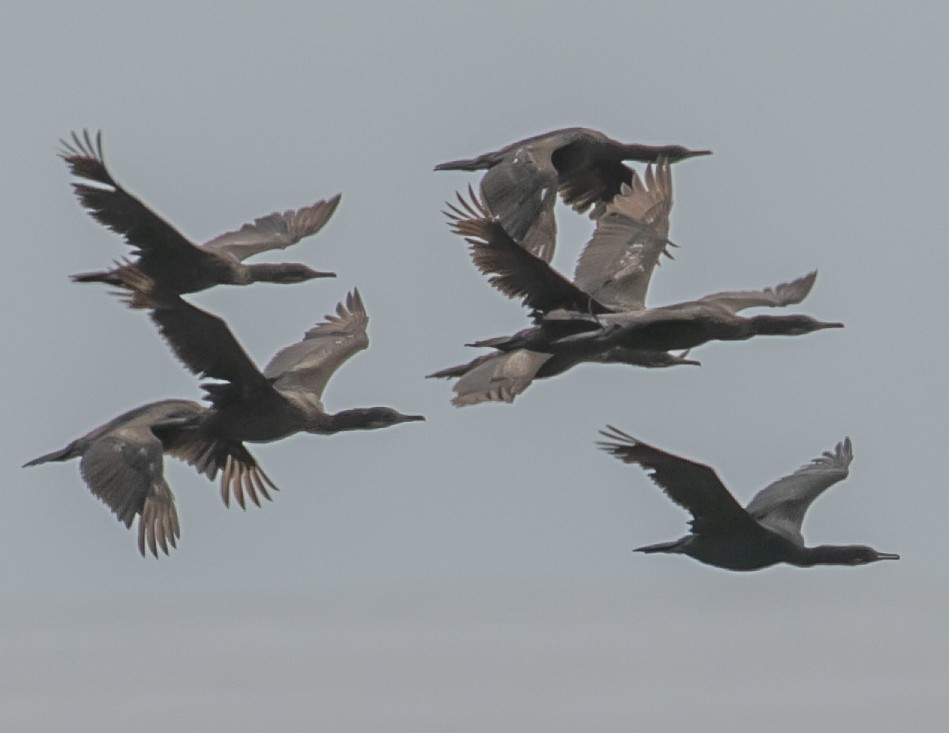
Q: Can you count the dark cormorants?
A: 7